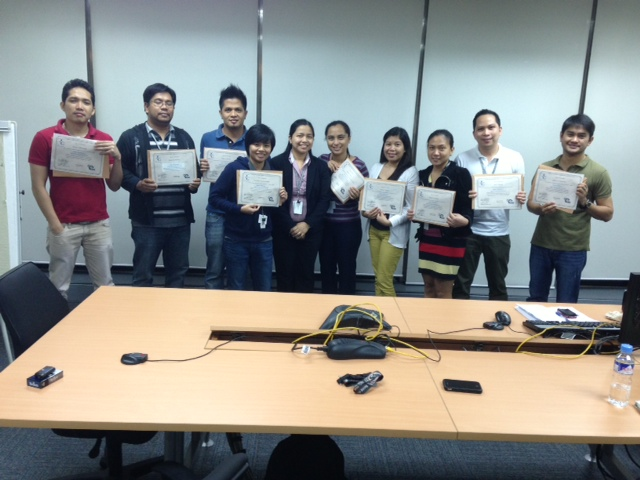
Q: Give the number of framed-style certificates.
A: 9